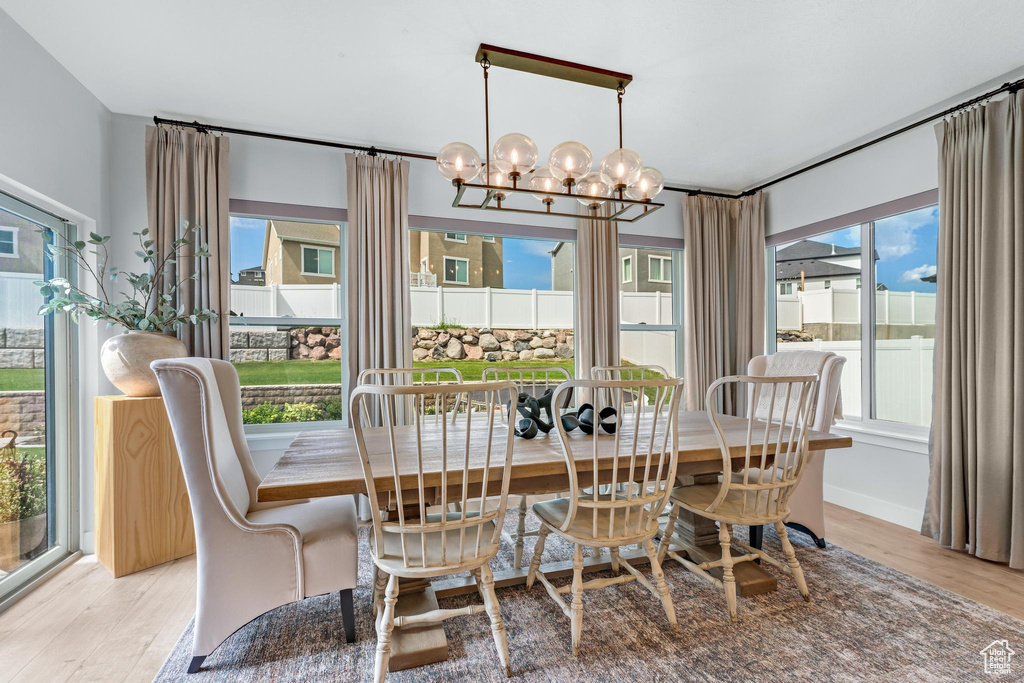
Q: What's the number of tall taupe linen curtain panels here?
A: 6